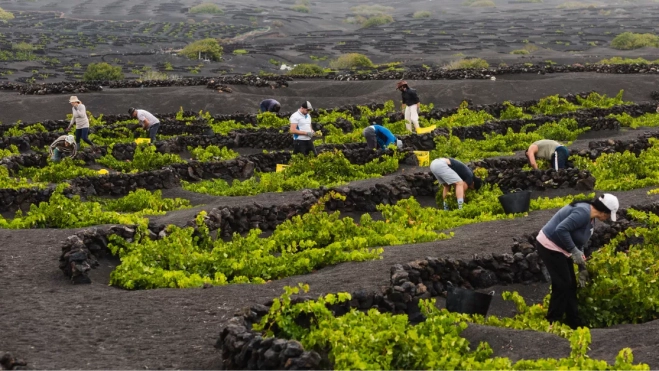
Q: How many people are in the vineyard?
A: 10